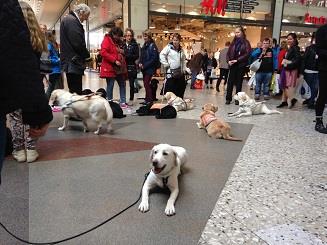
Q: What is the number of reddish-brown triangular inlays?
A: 1